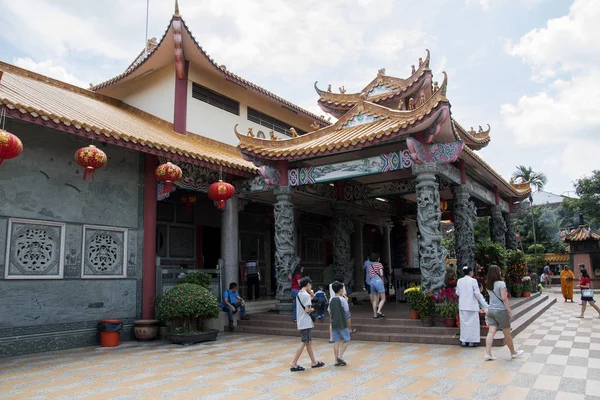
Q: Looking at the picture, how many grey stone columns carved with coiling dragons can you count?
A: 6